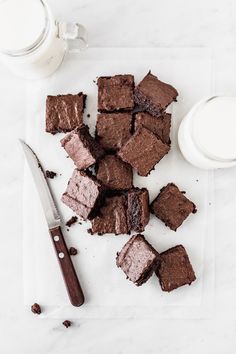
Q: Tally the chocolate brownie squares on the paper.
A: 14